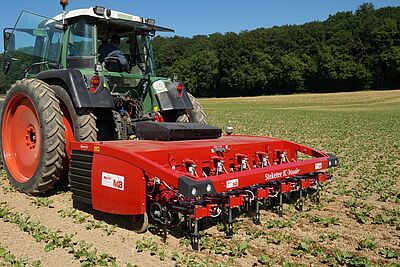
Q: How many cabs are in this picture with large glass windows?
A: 1